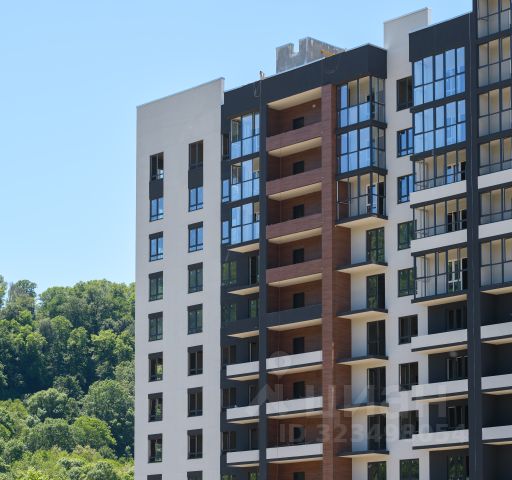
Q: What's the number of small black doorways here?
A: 9